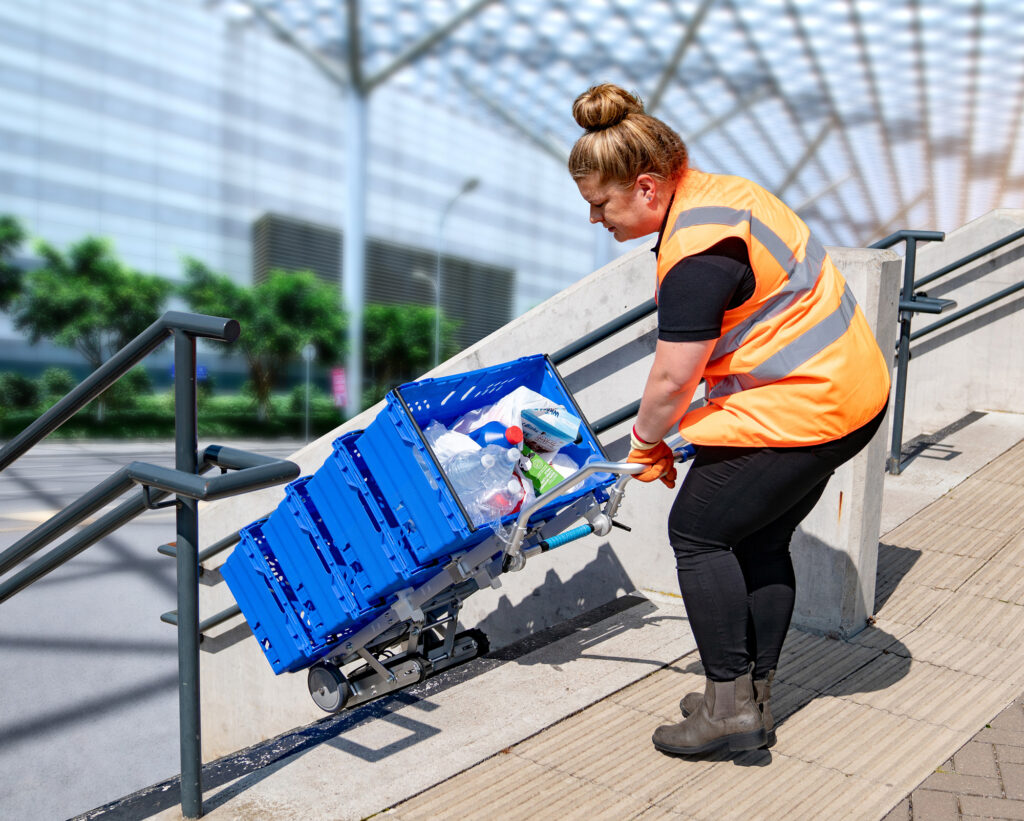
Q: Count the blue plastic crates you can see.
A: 4